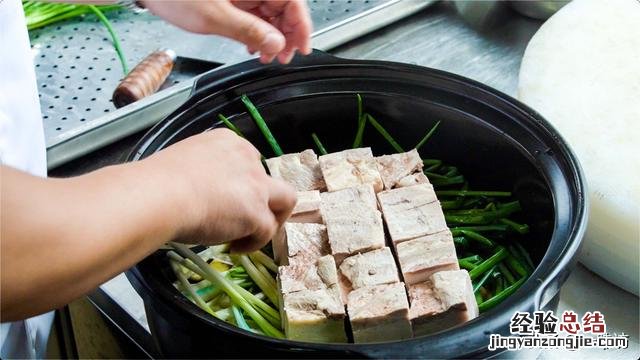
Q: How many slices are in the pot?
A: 12